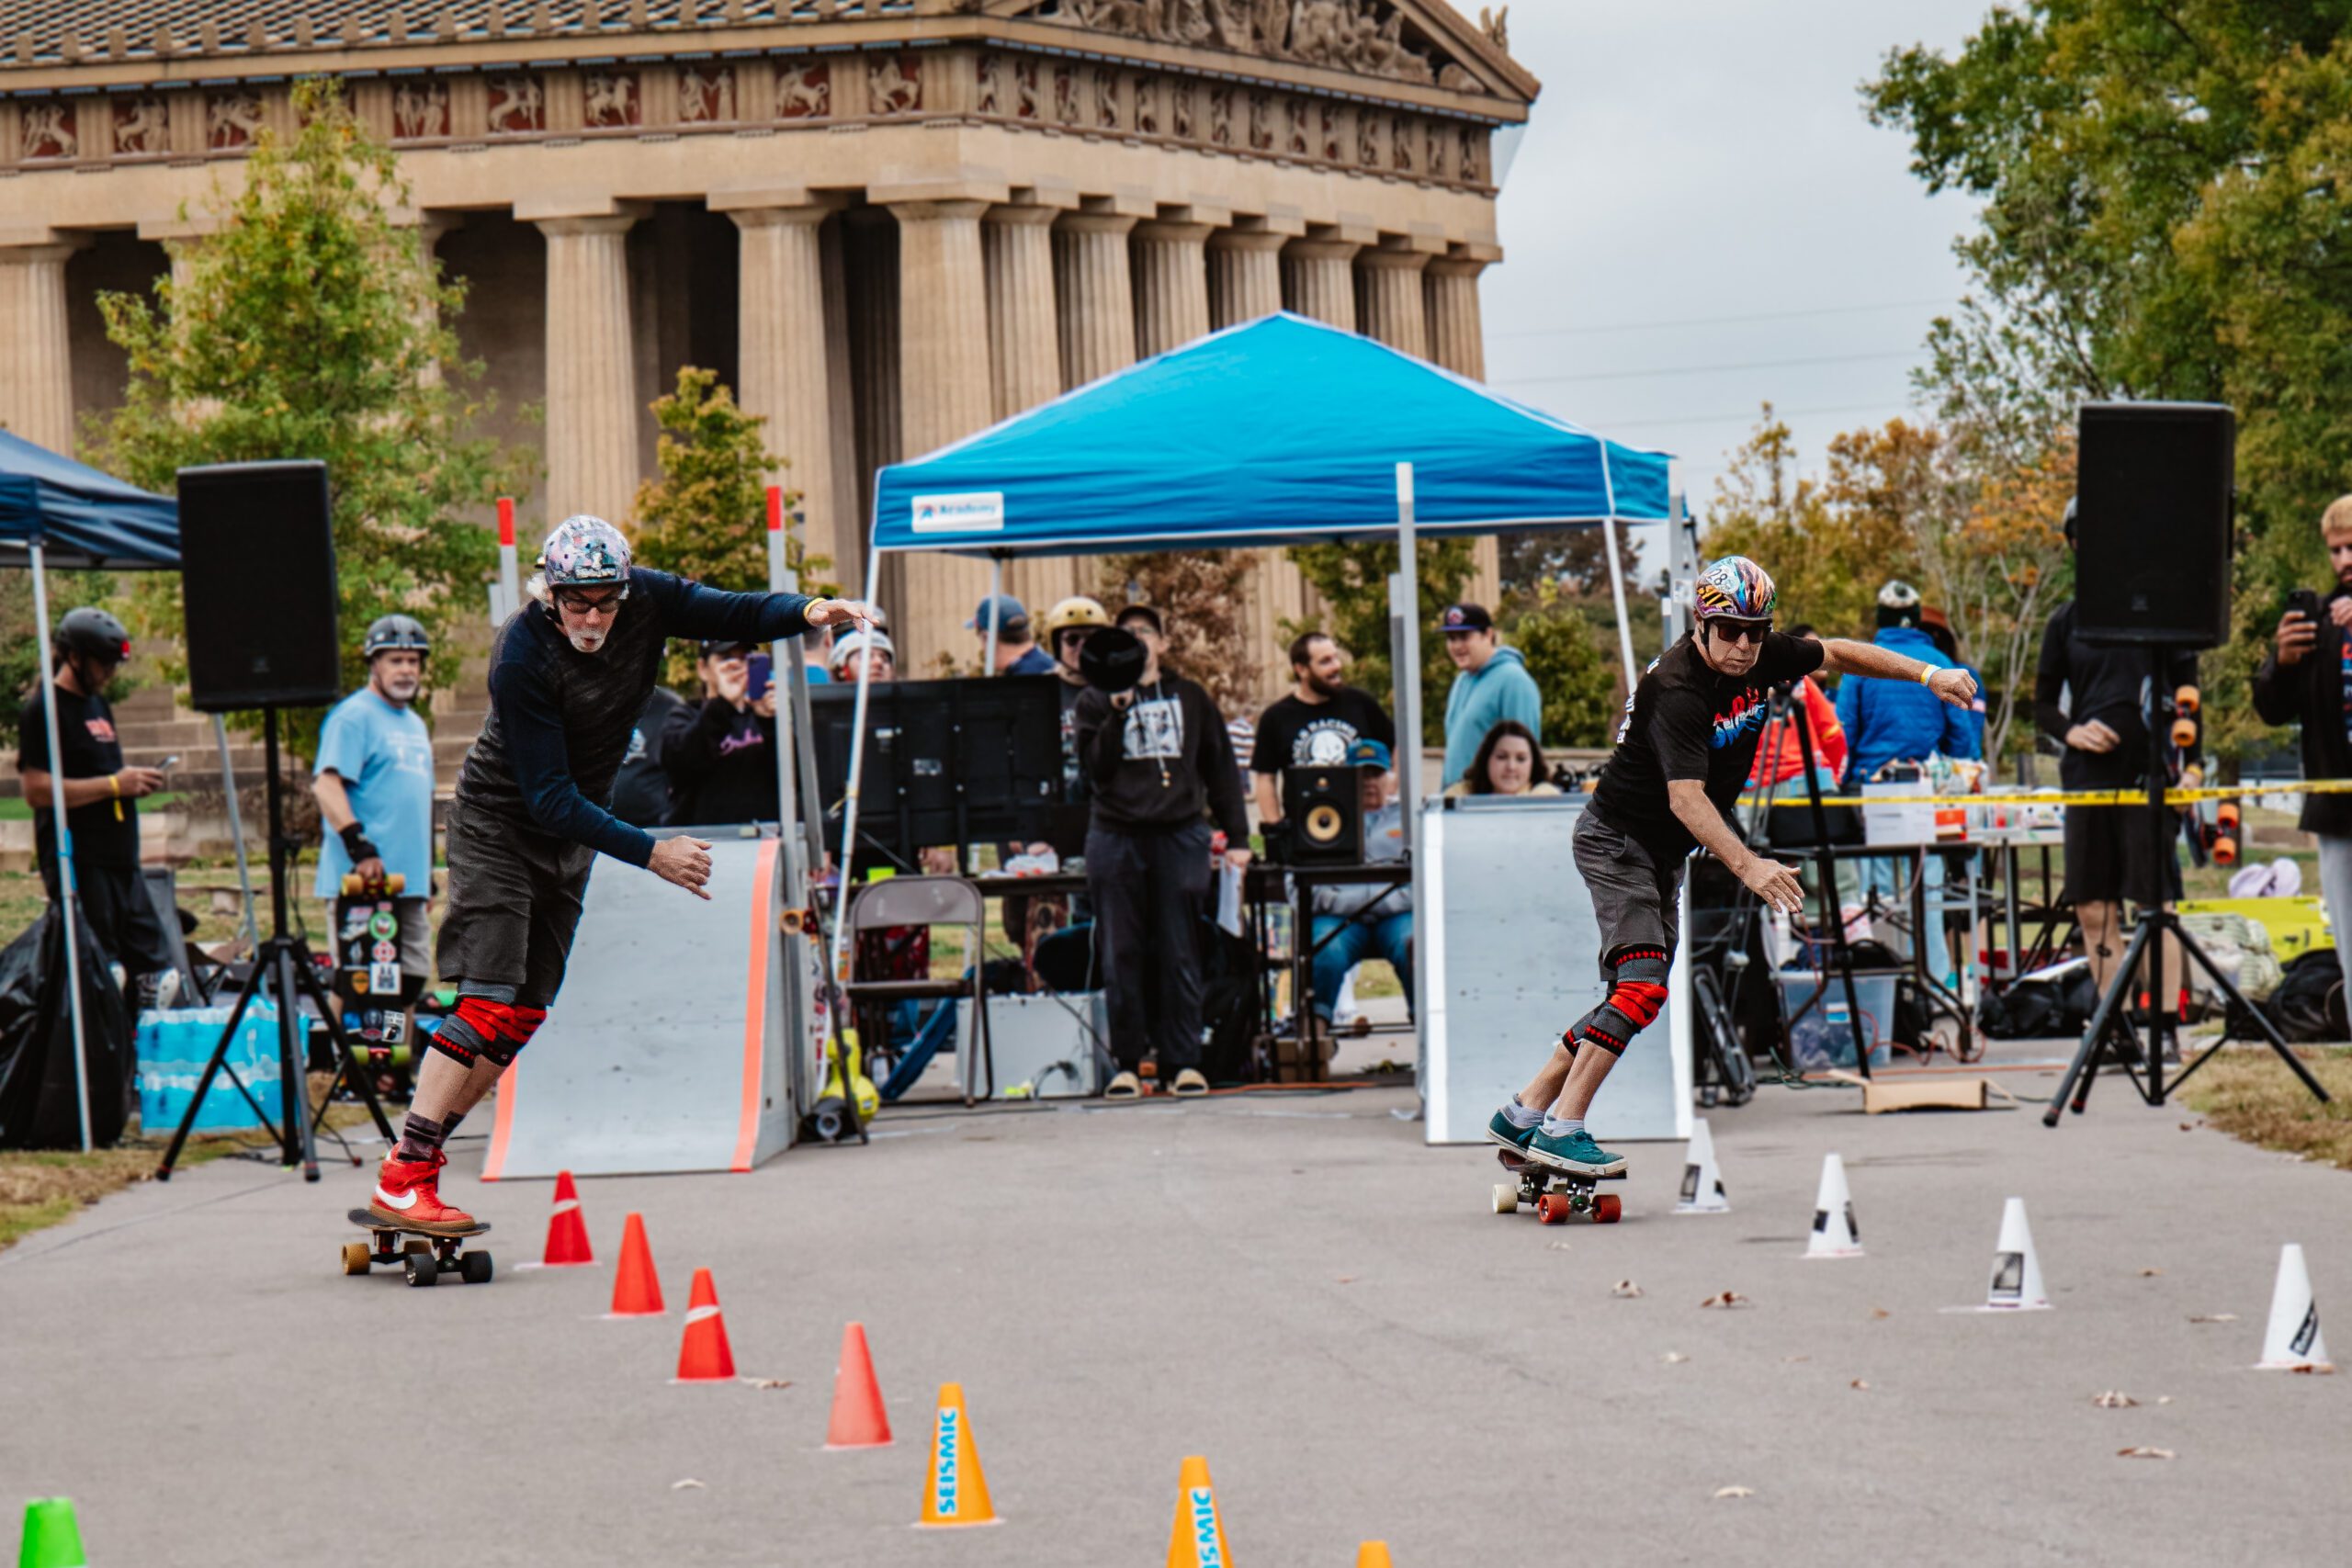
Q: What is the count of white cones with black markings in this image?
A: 4